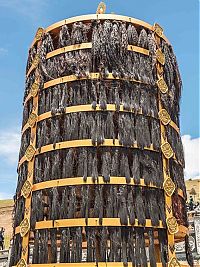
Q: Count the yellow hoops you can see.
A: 8